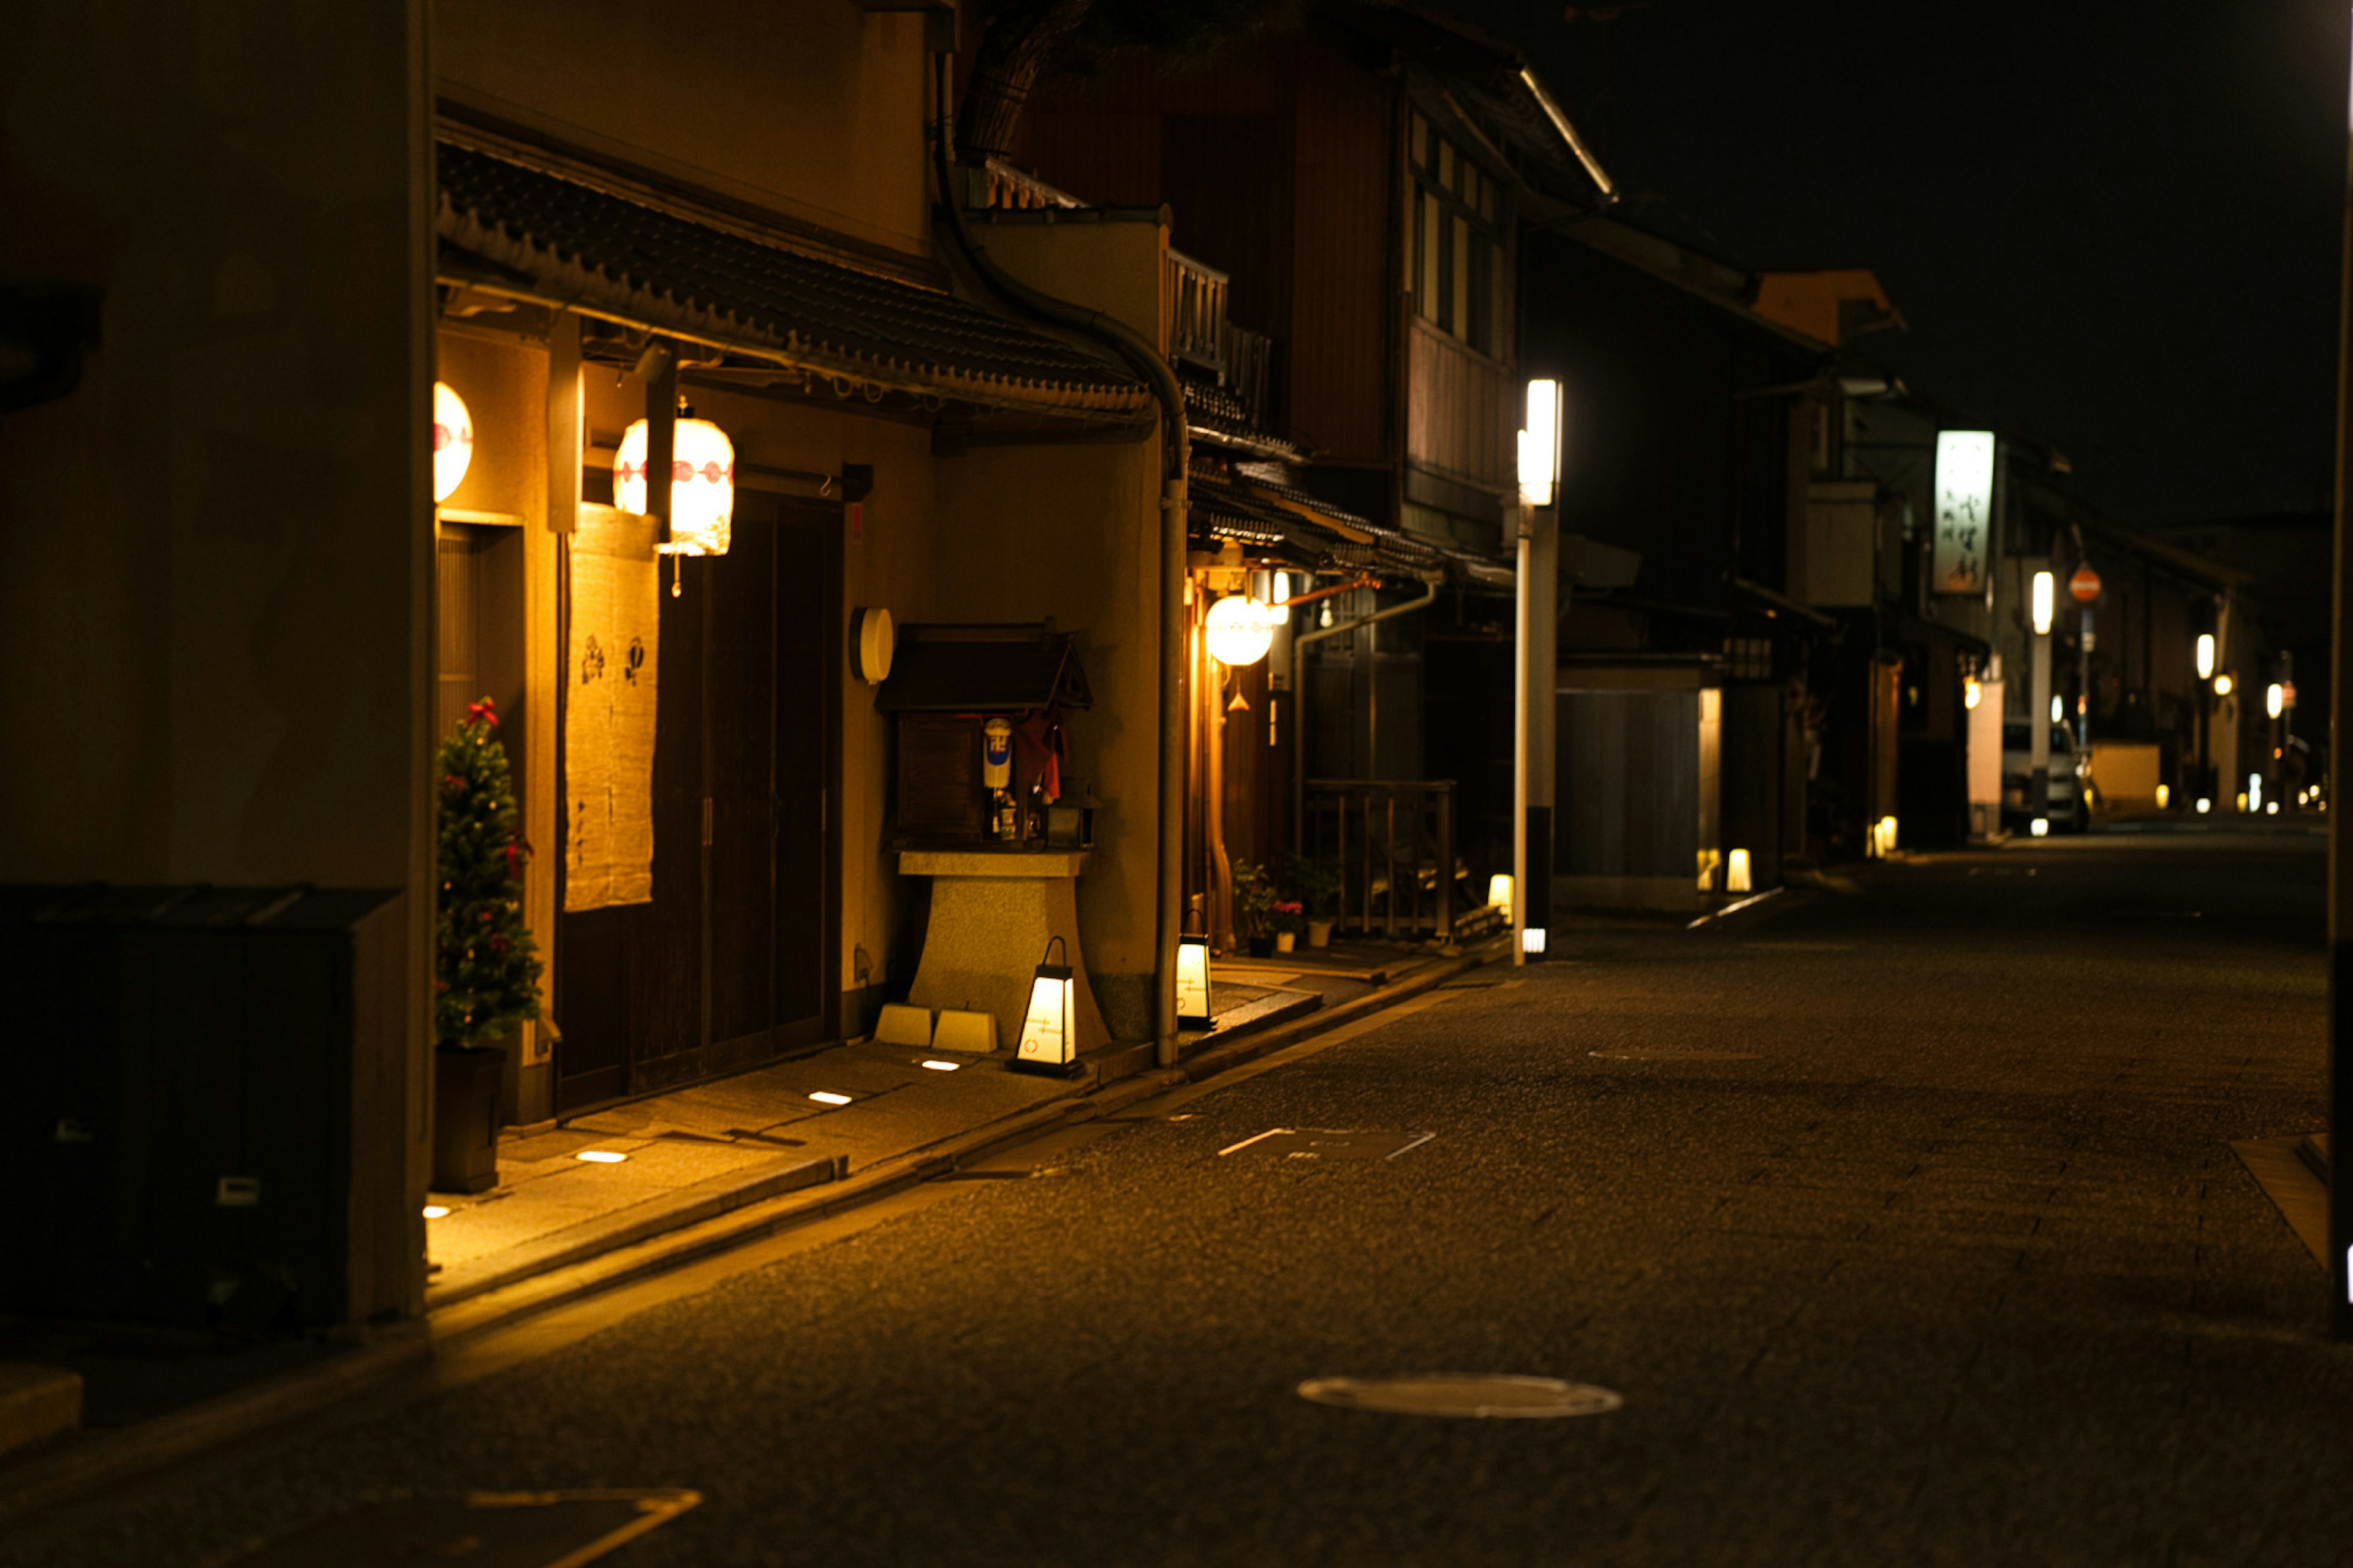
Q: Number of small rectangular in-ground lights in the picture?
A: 4